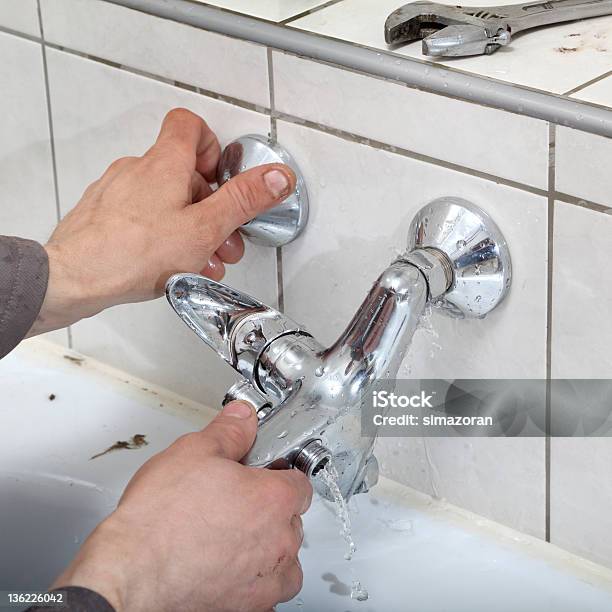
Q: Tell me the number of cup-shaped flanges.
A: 2